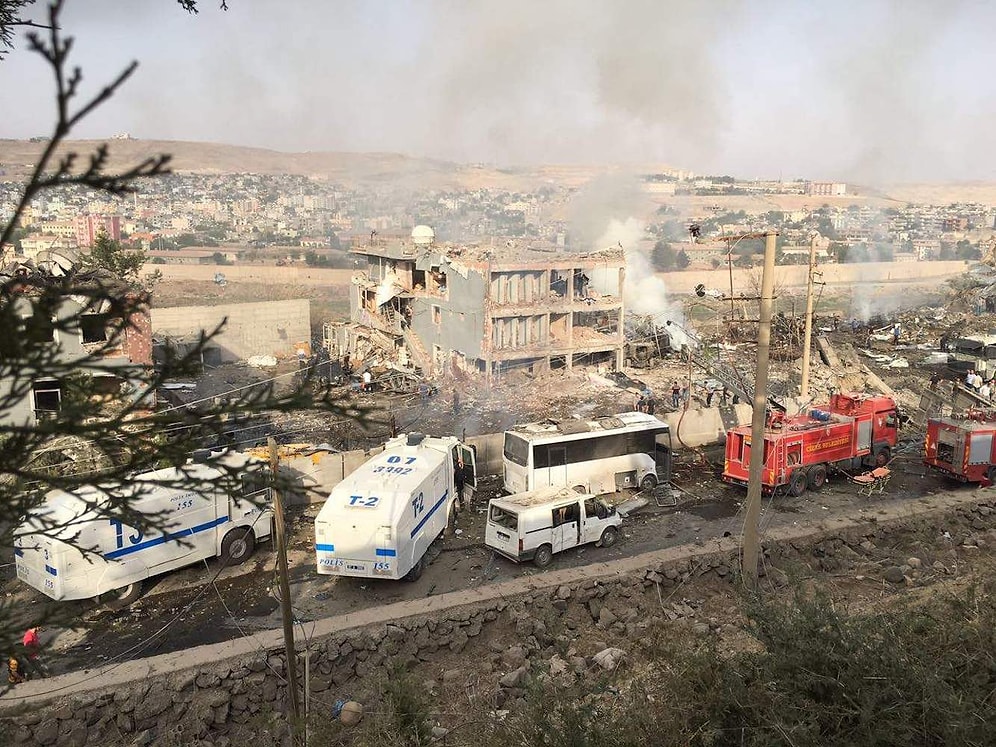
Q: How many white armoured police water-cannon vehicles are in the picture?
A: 2